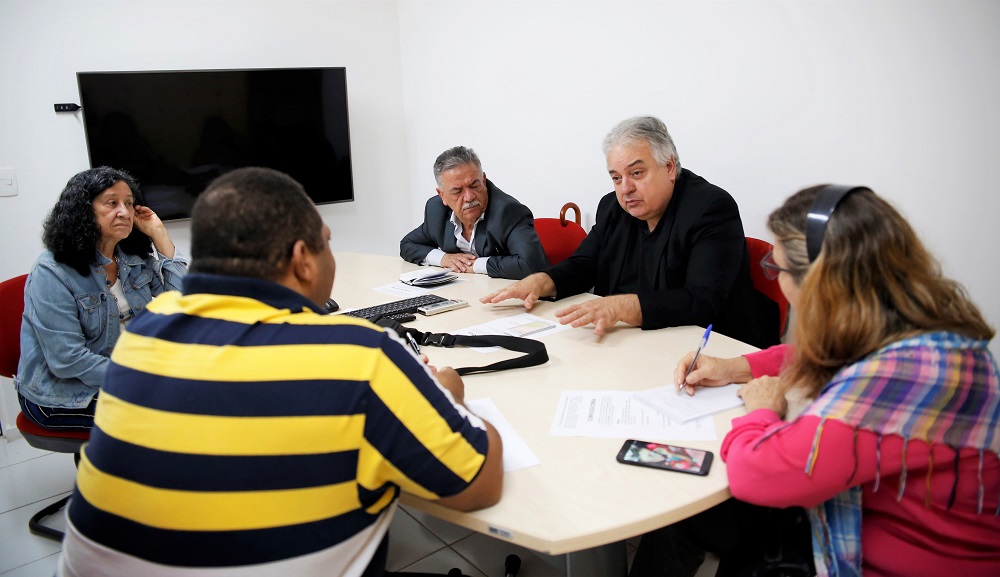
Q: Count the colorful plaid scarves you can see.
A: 1